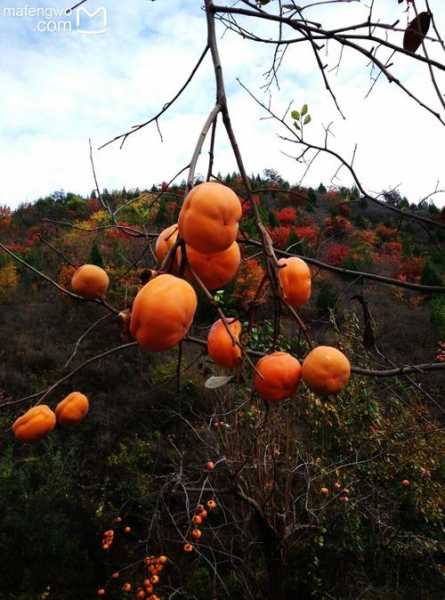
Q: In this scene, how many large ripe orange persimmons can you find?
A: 11